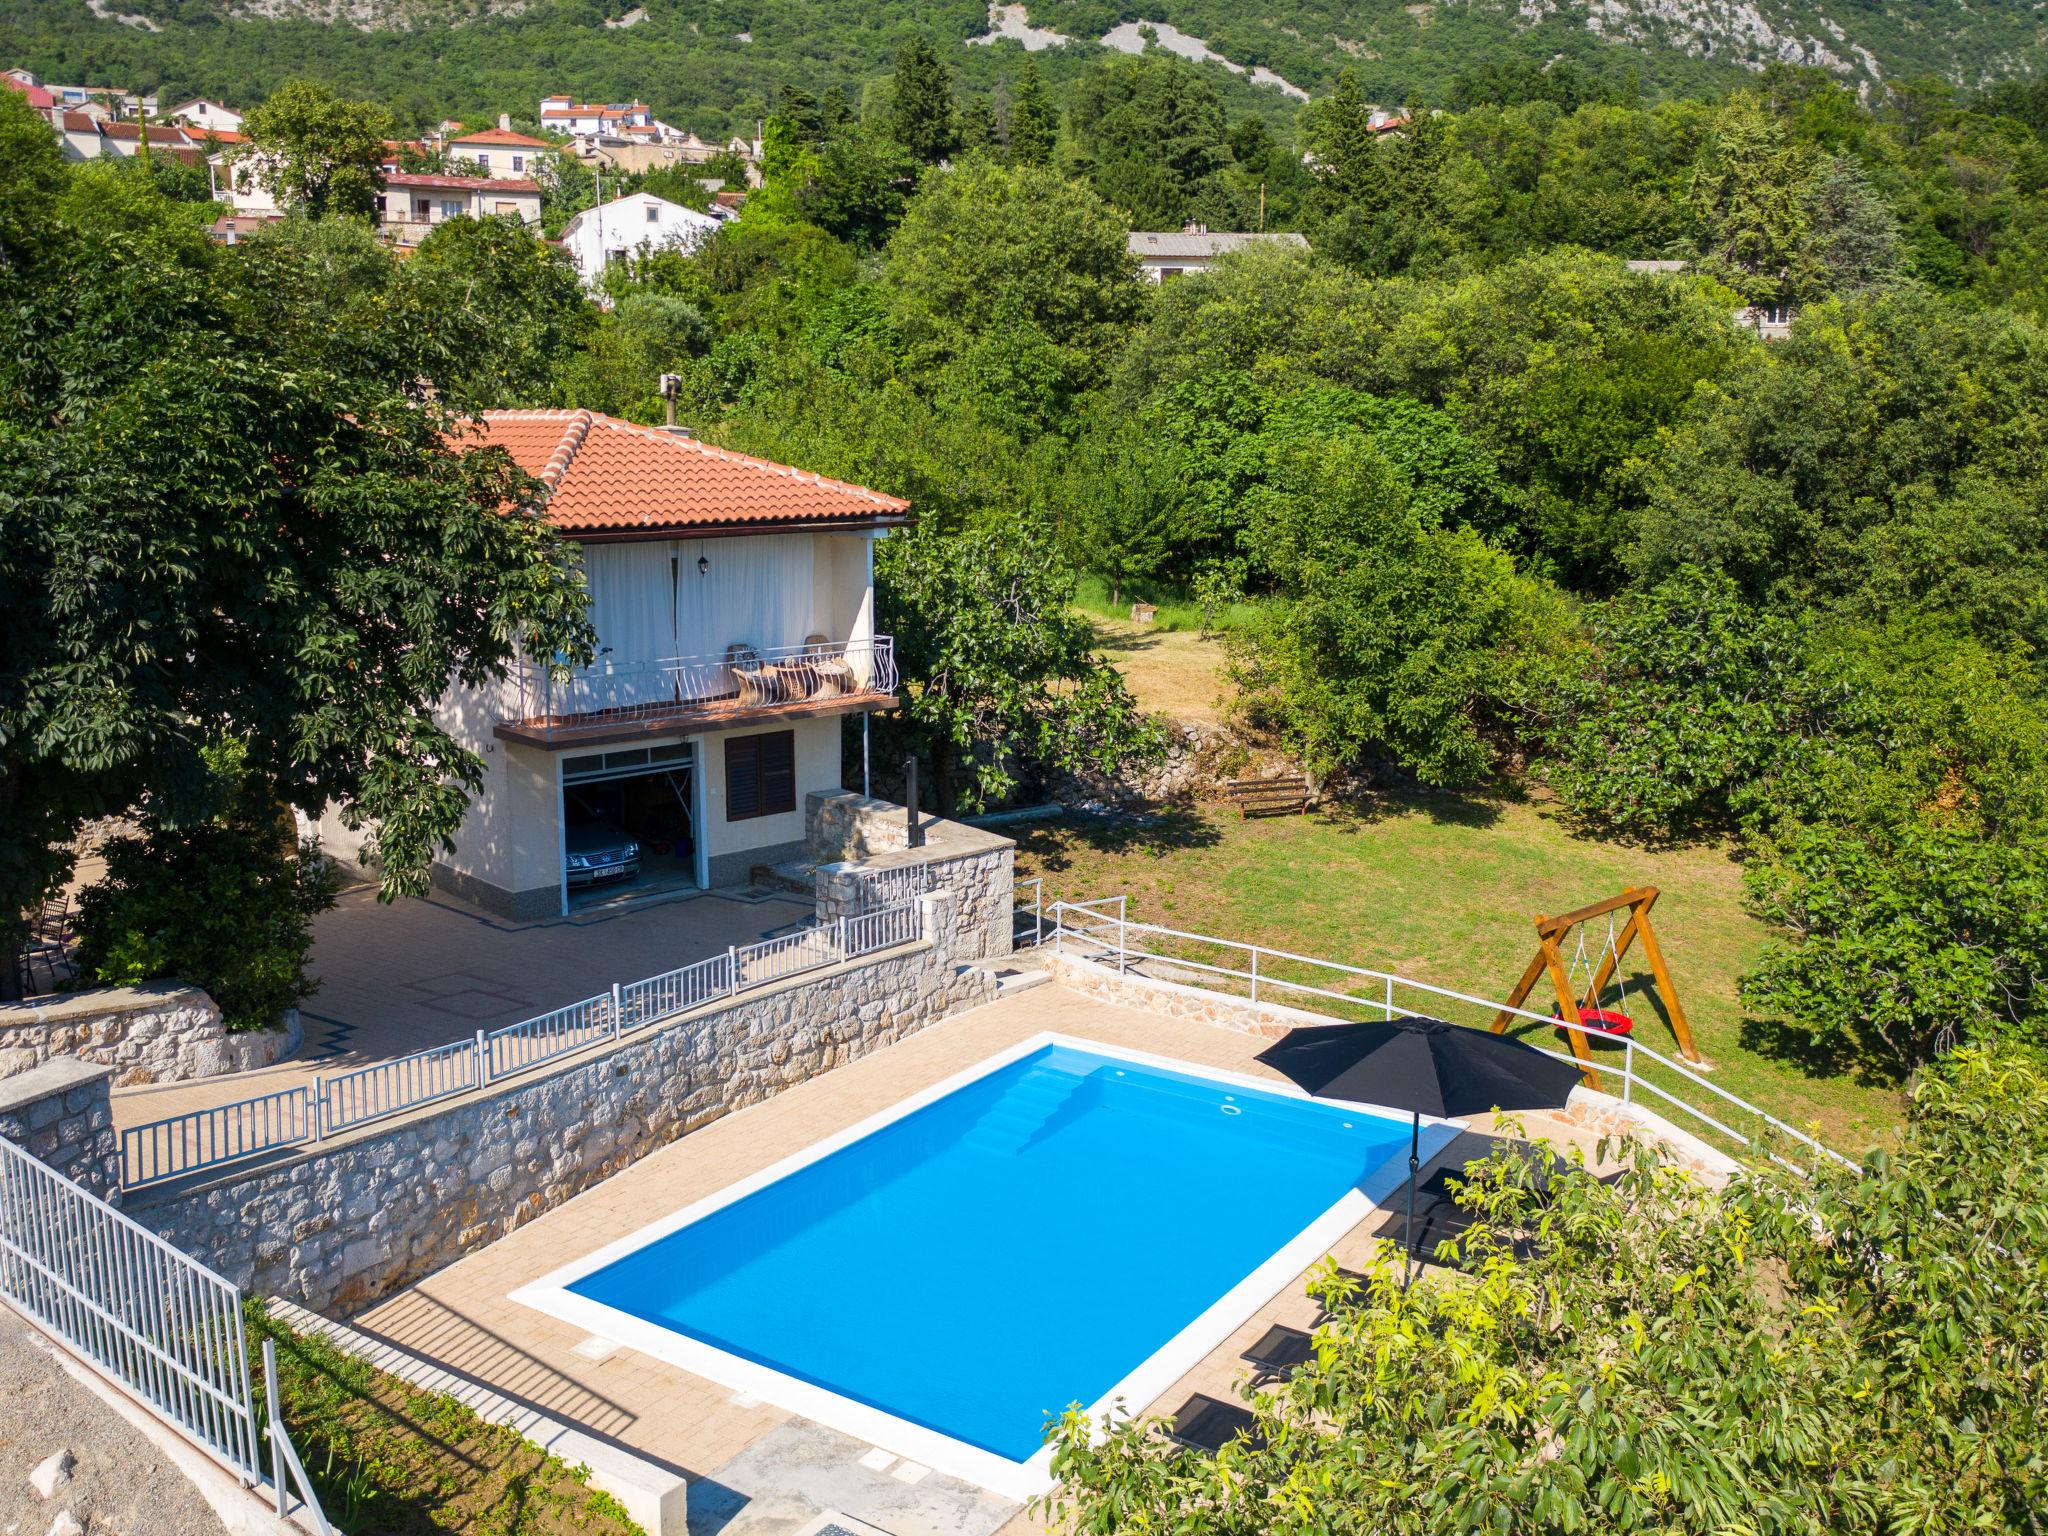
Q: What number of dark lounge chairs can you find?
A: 5